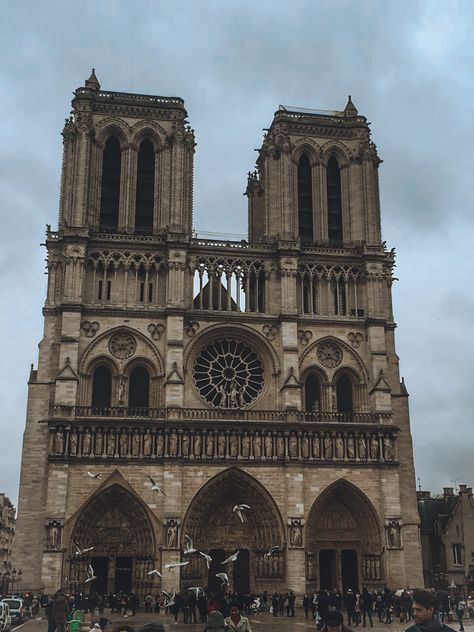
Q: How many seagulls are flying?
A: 14